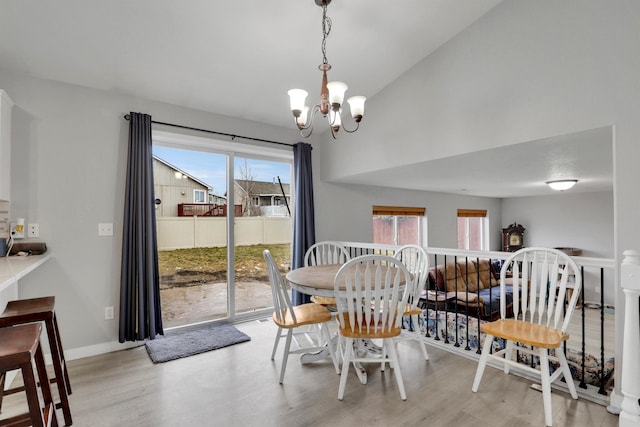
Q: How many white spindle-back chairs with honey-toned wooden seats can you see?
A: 5